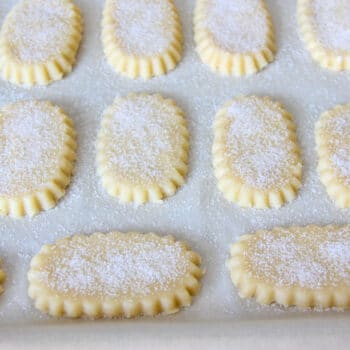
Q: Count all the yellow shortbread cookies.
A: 11